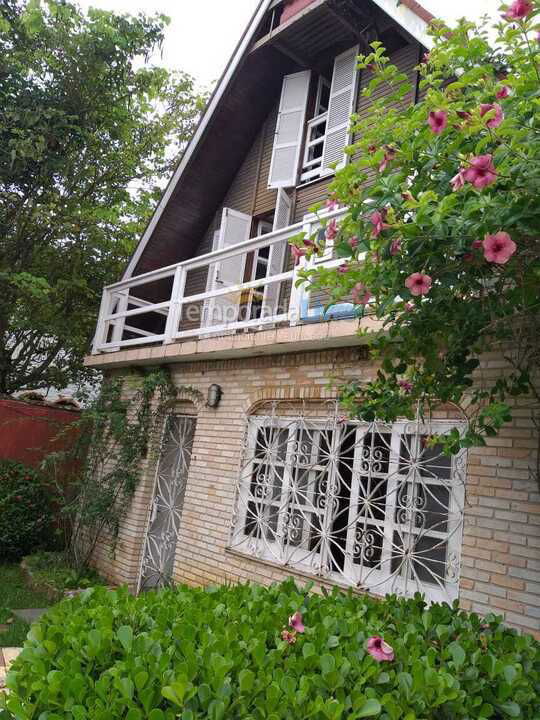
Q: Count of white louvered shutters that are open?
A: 4